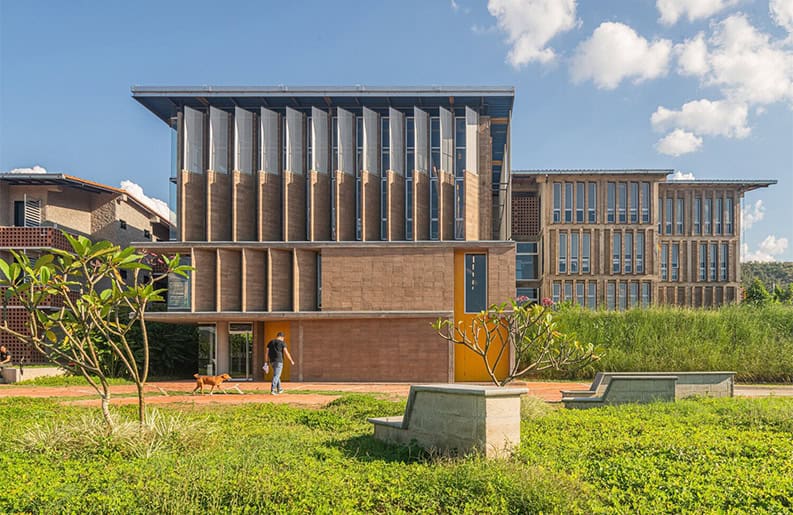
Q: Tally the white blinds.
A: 12